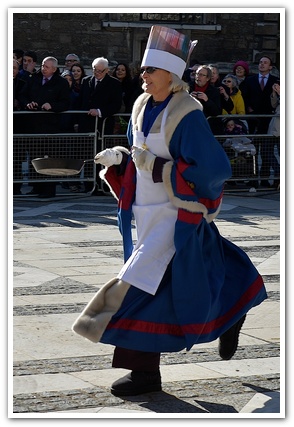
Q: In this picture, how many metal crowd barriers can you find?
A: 3